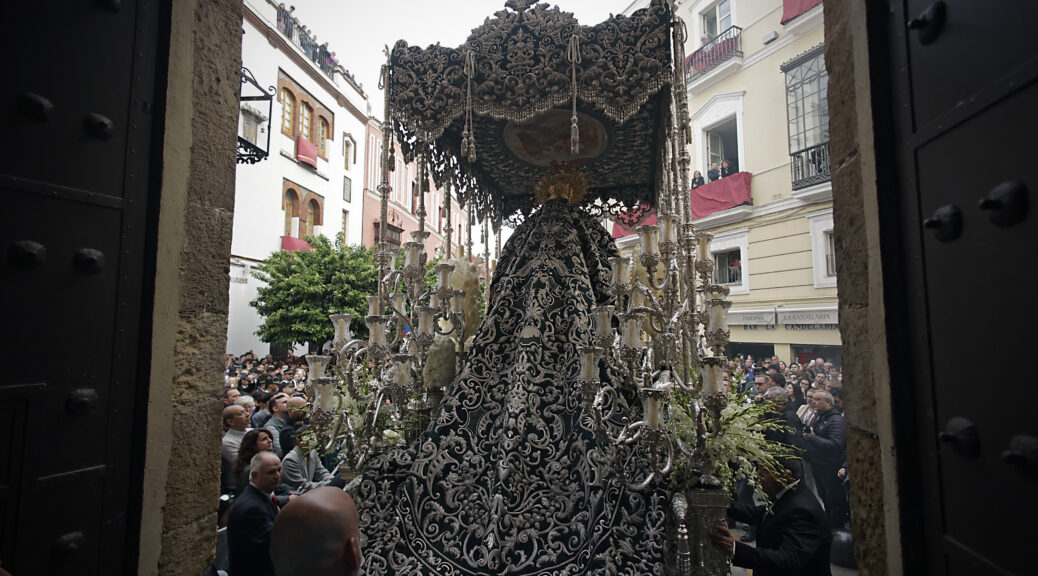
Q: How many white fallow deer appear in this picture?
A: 0